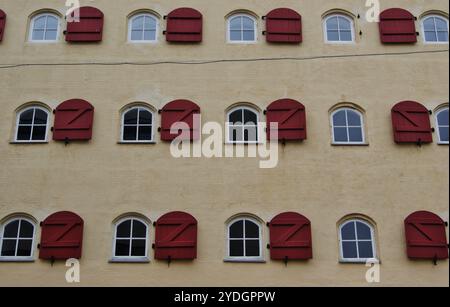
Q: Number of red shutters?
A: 13